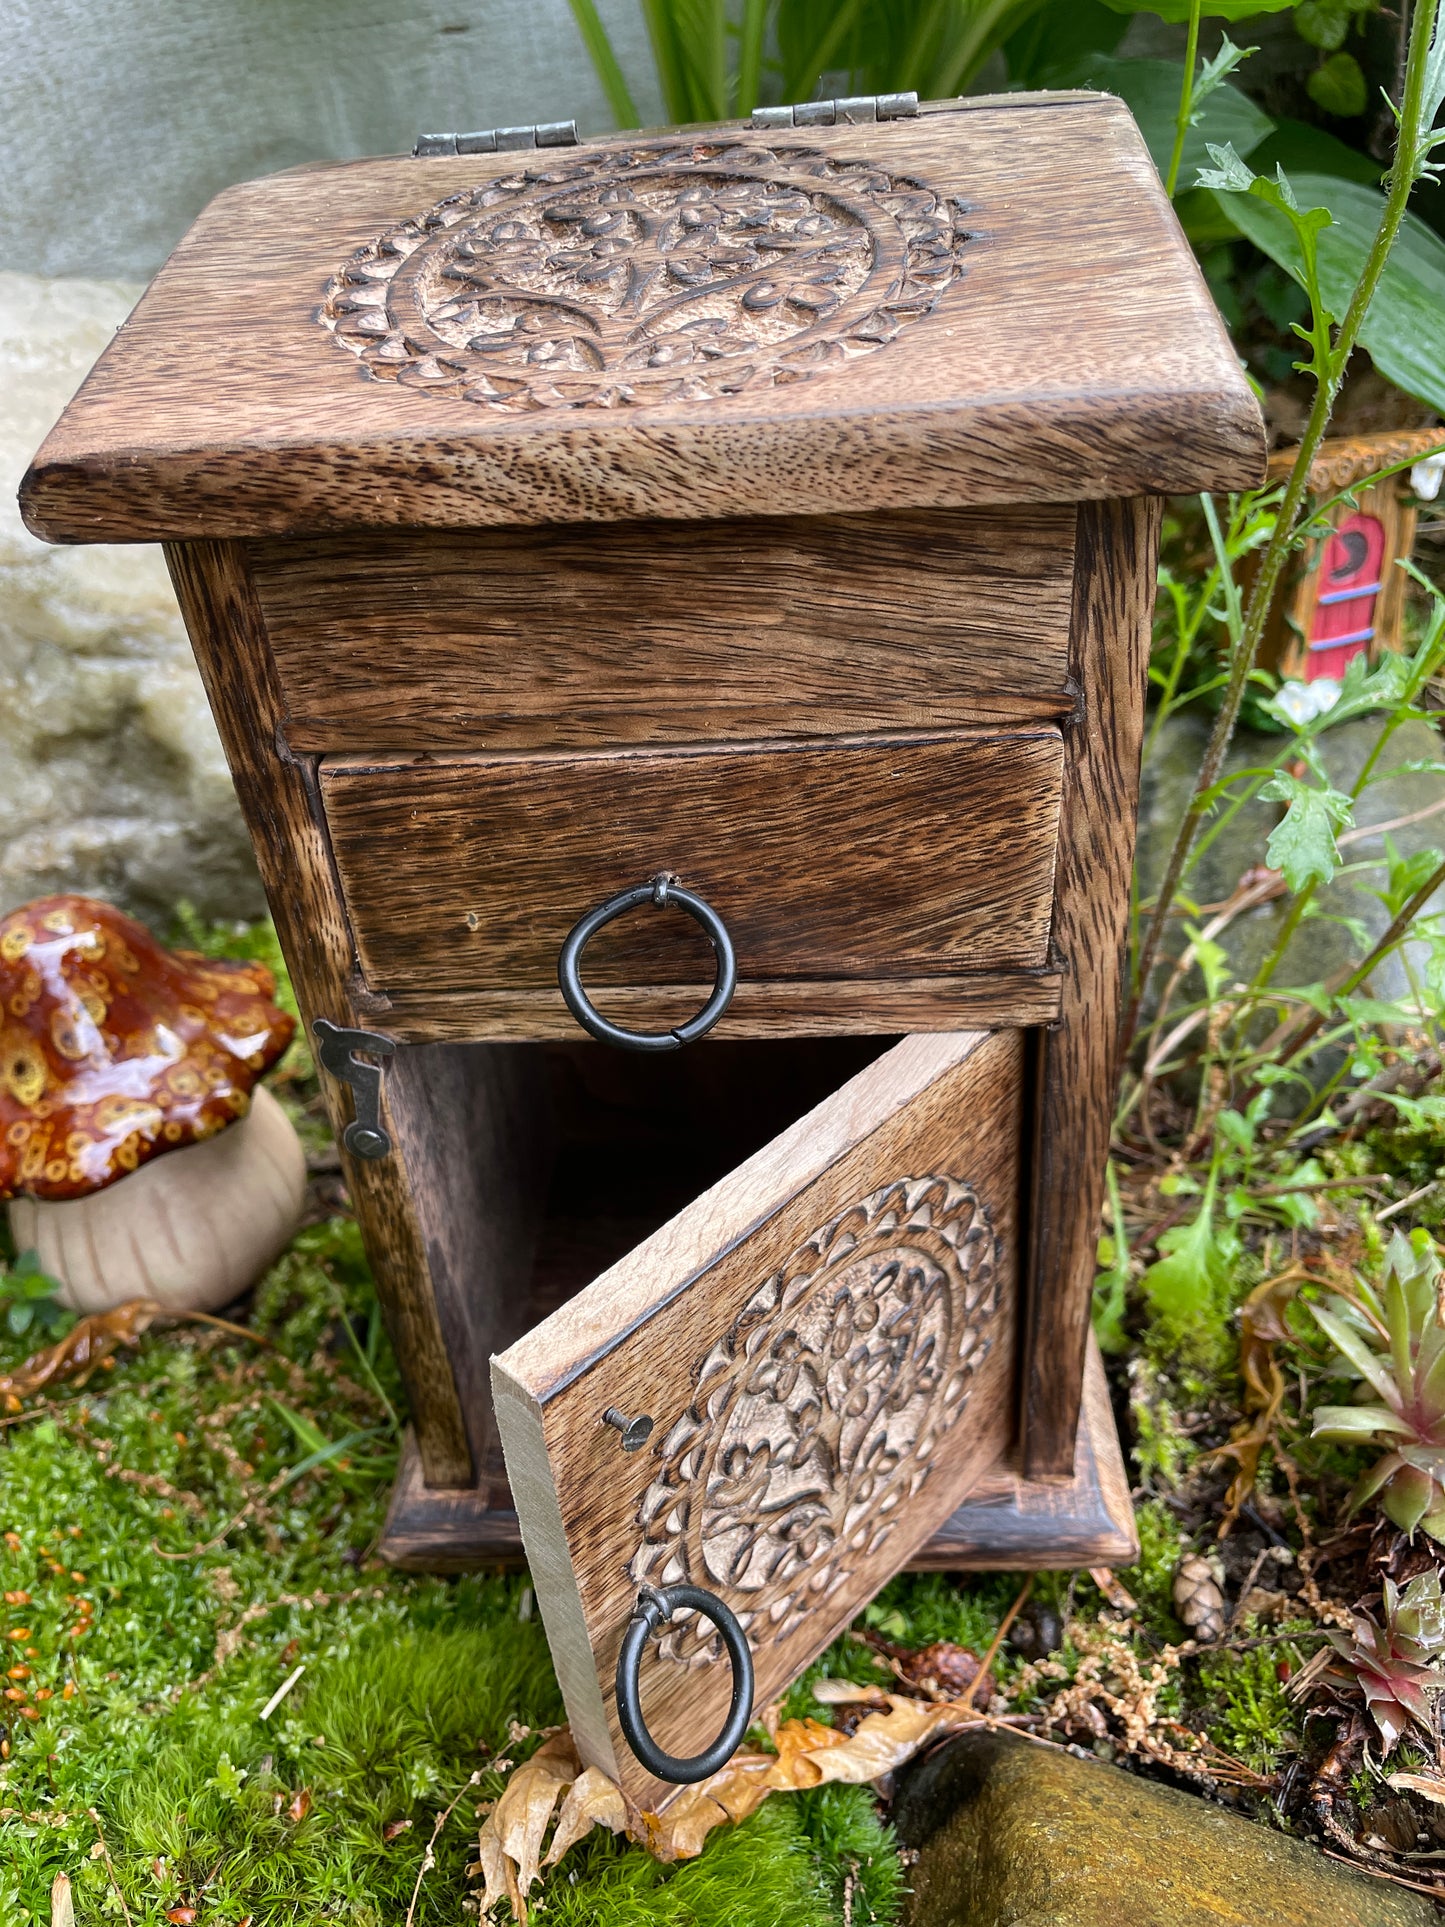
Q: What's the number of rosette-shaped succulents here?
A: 2